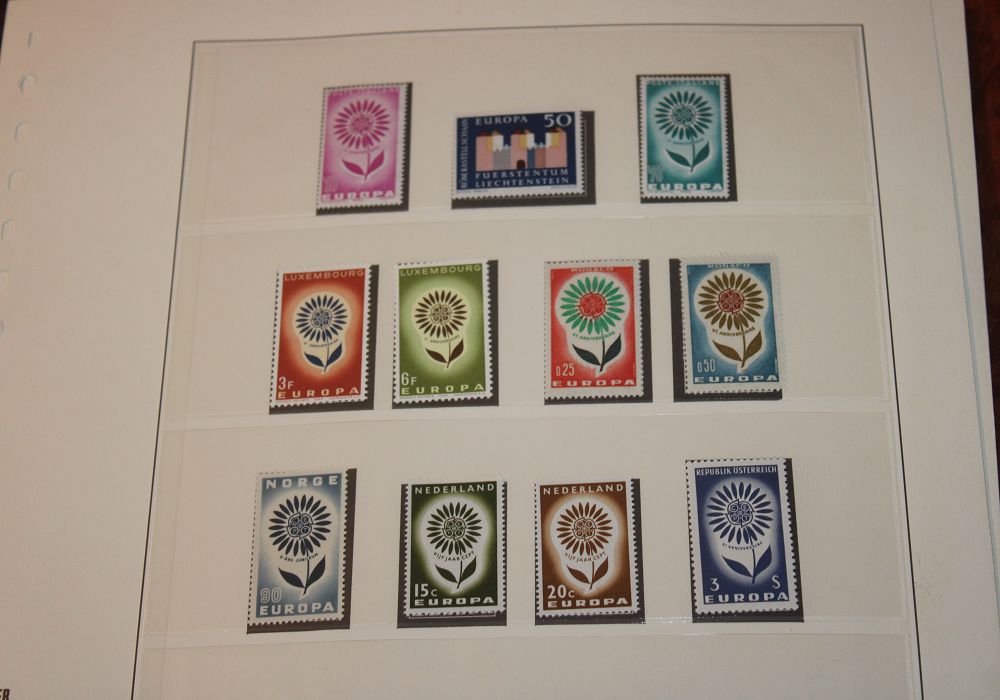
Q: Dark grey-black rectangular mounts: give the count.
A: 11